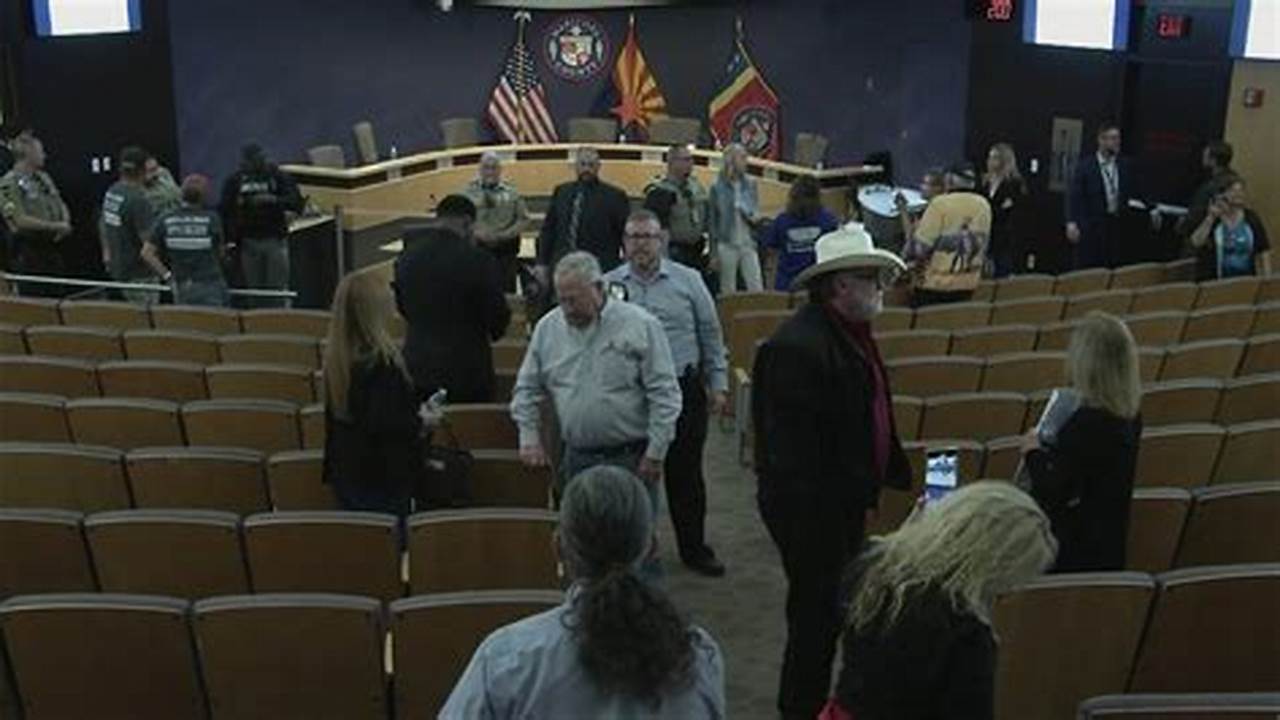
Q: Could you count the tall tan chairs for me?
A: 6